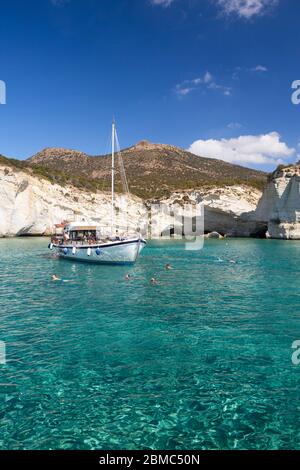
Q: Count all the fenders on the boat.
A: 5